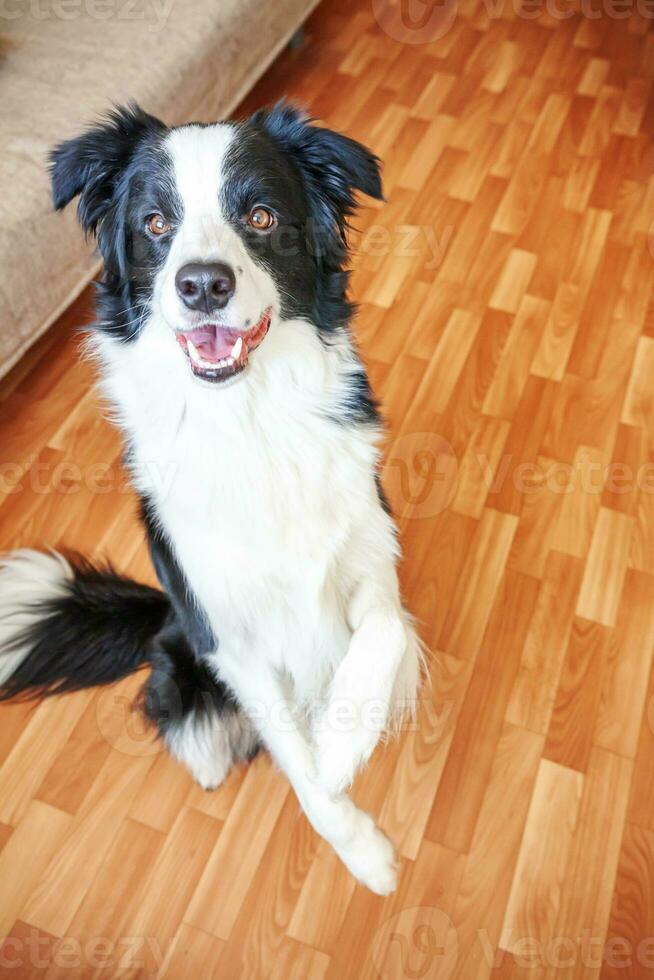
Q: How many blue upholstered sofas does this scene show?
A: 0